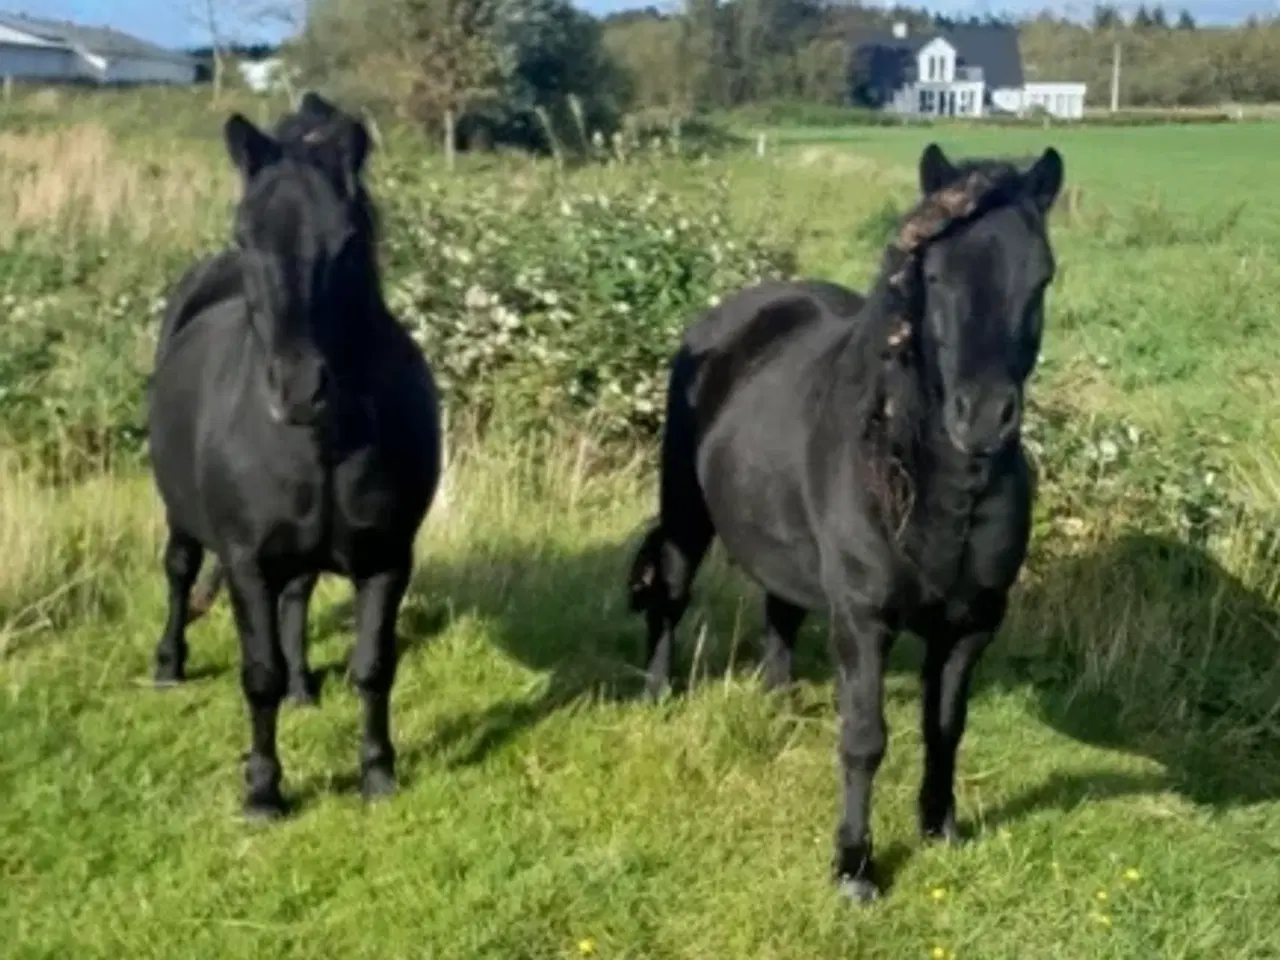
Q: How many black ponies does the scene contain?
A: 2